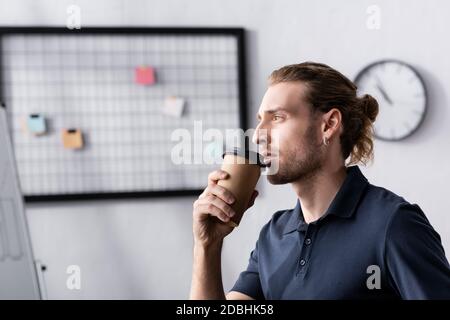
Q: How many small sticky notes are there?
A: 5